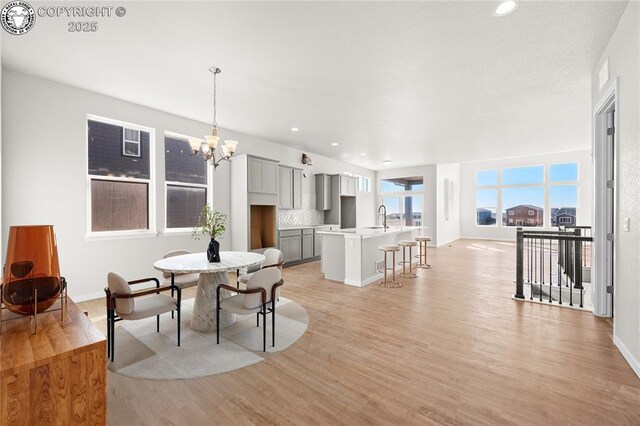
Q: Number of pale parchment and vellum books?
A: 0